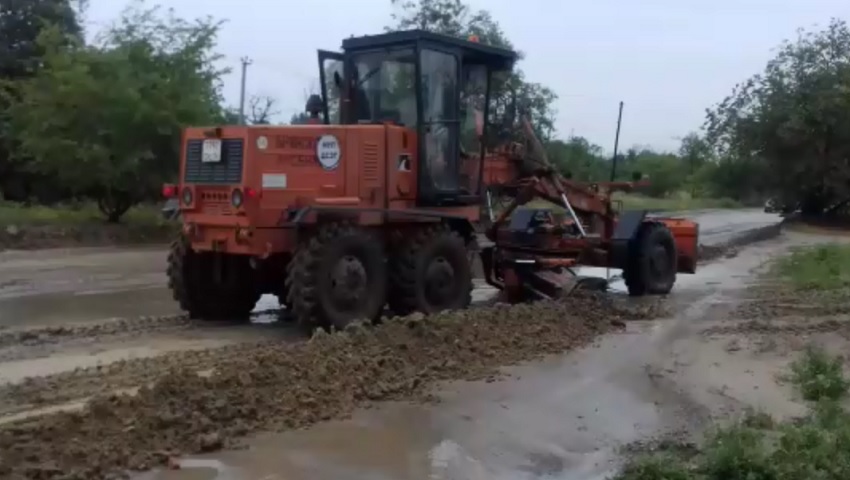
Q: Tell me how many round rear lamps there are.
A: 2